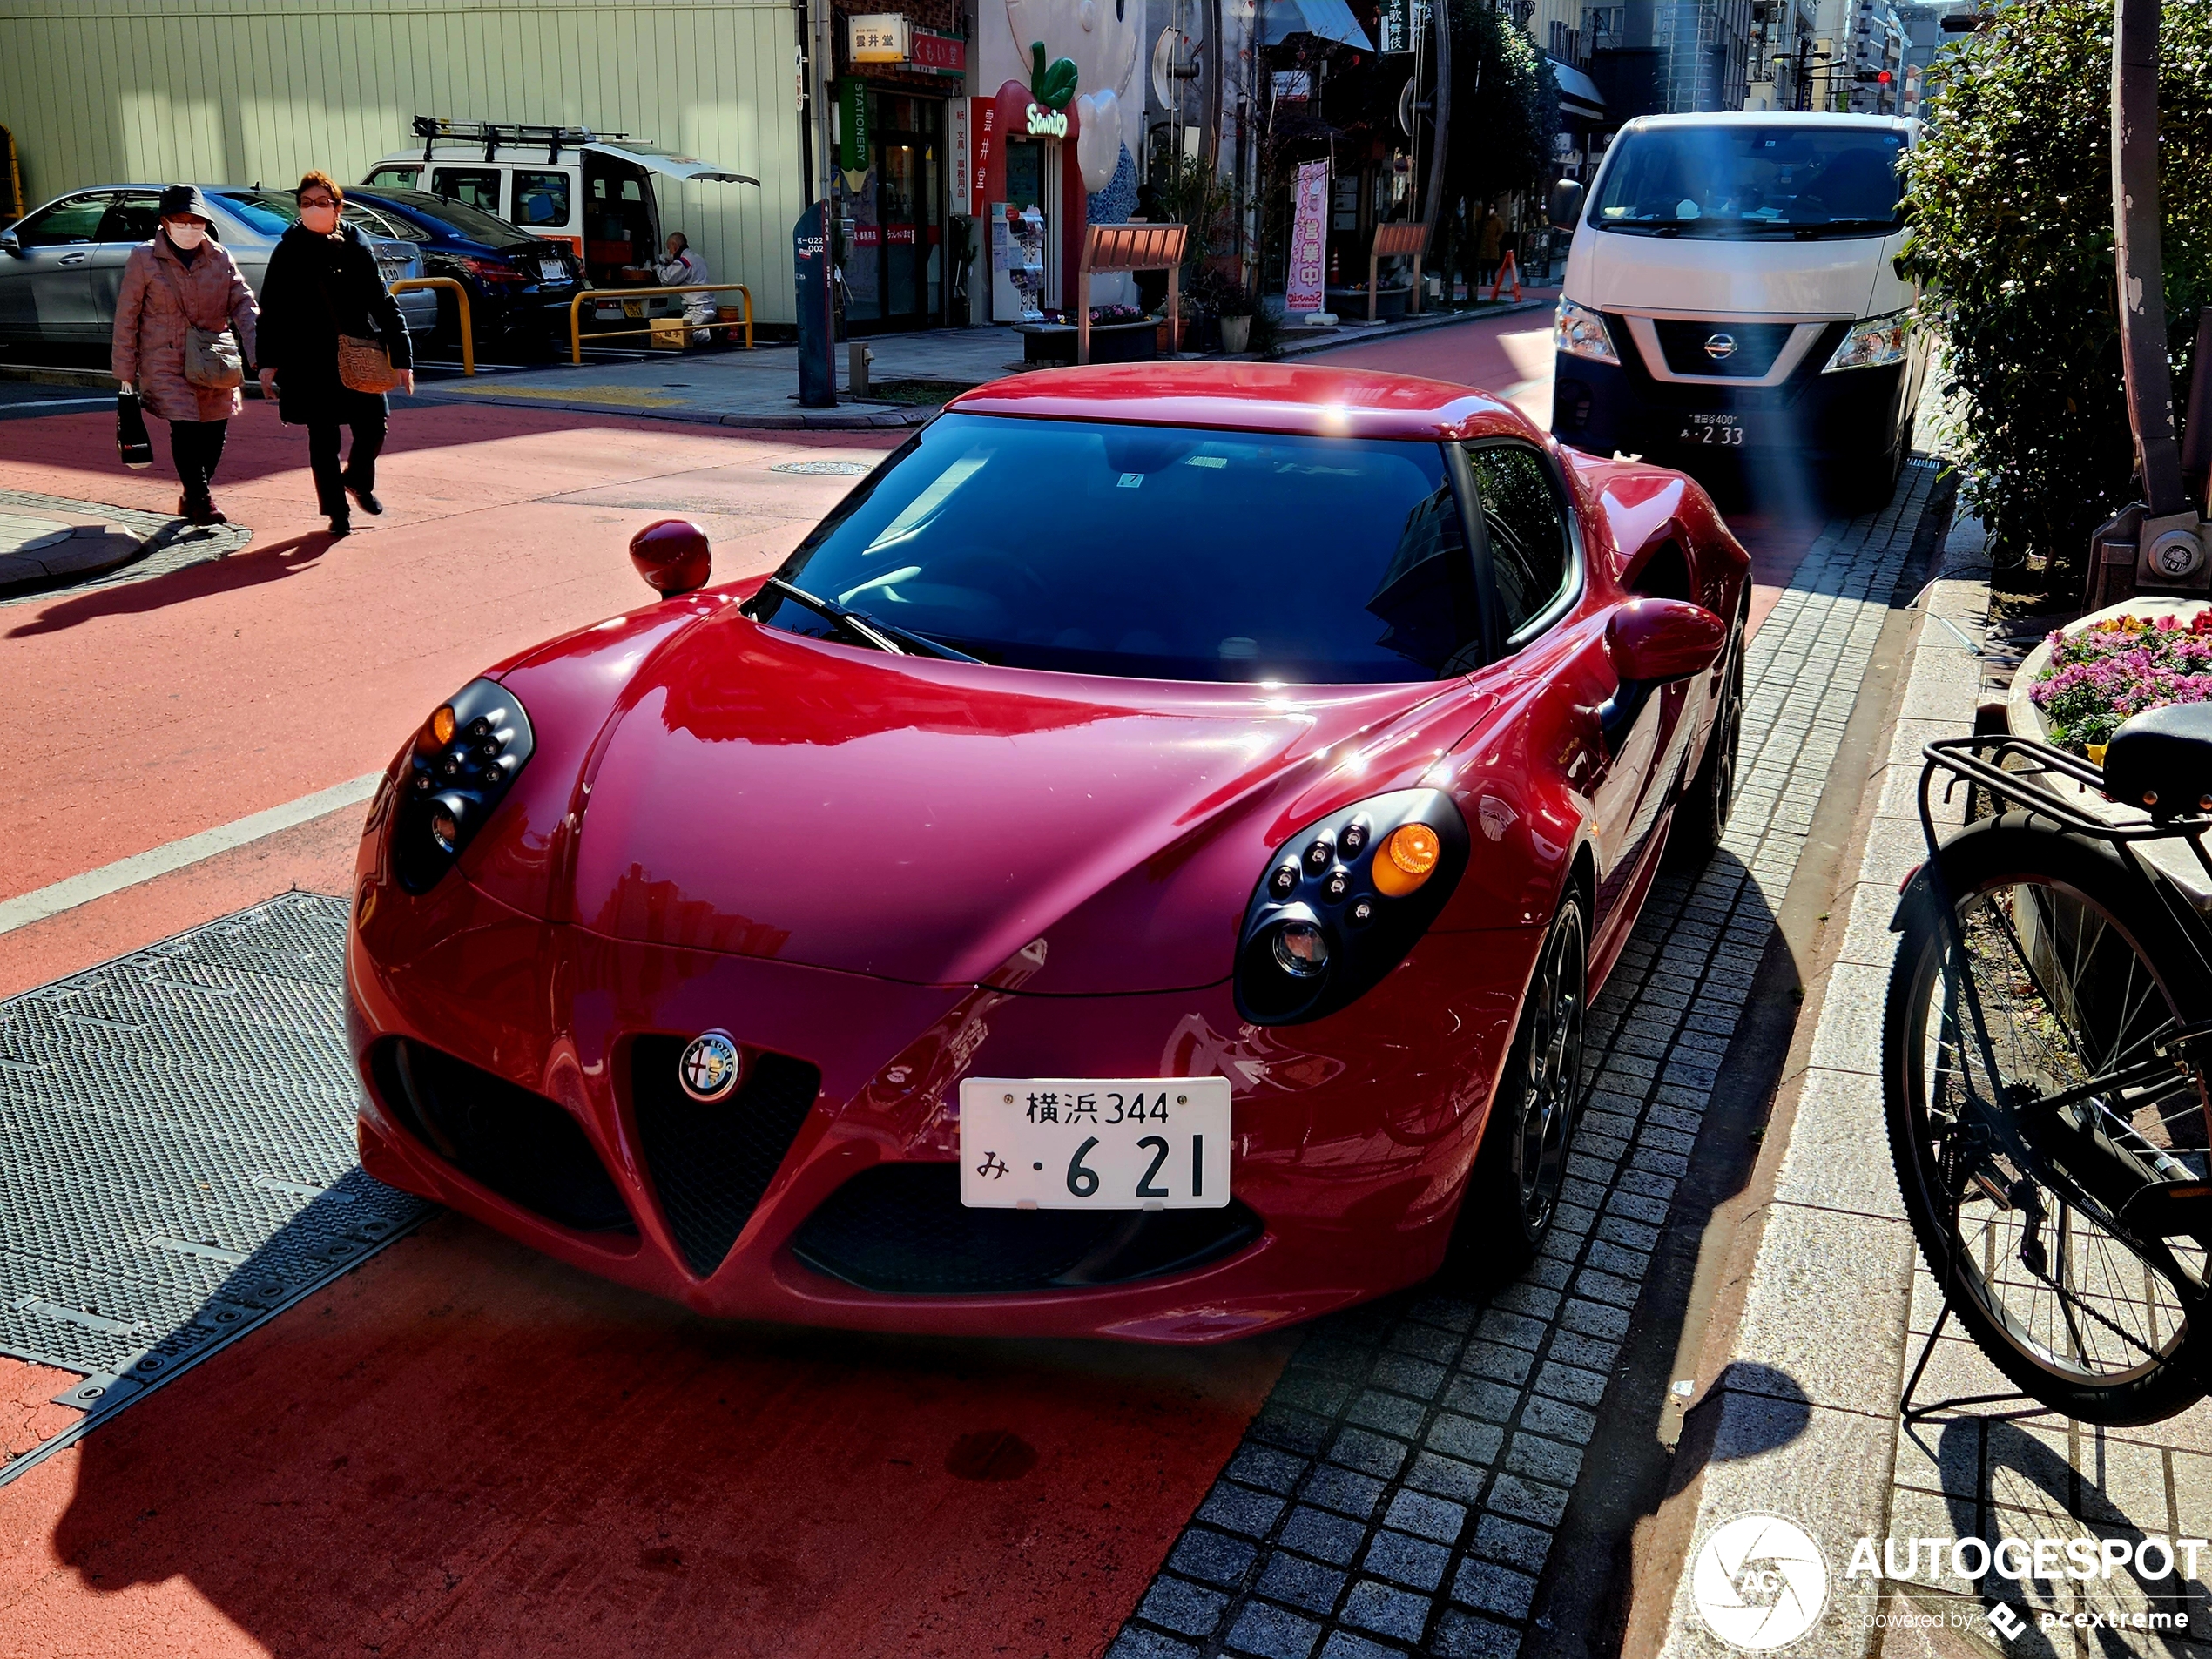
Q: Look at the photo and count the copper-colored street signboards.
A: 2